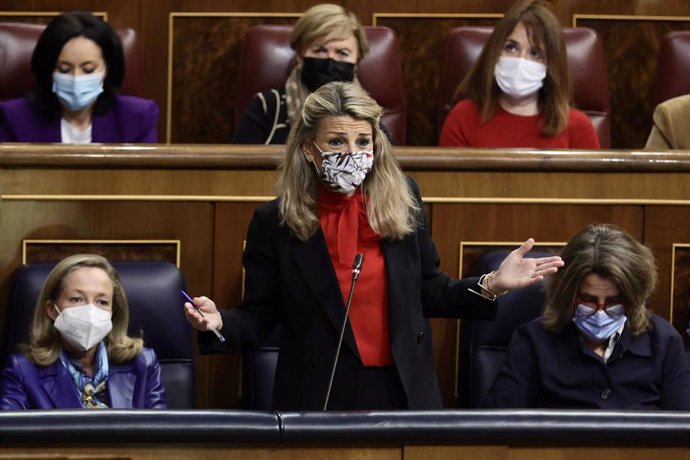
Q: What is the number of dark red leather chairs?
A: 4